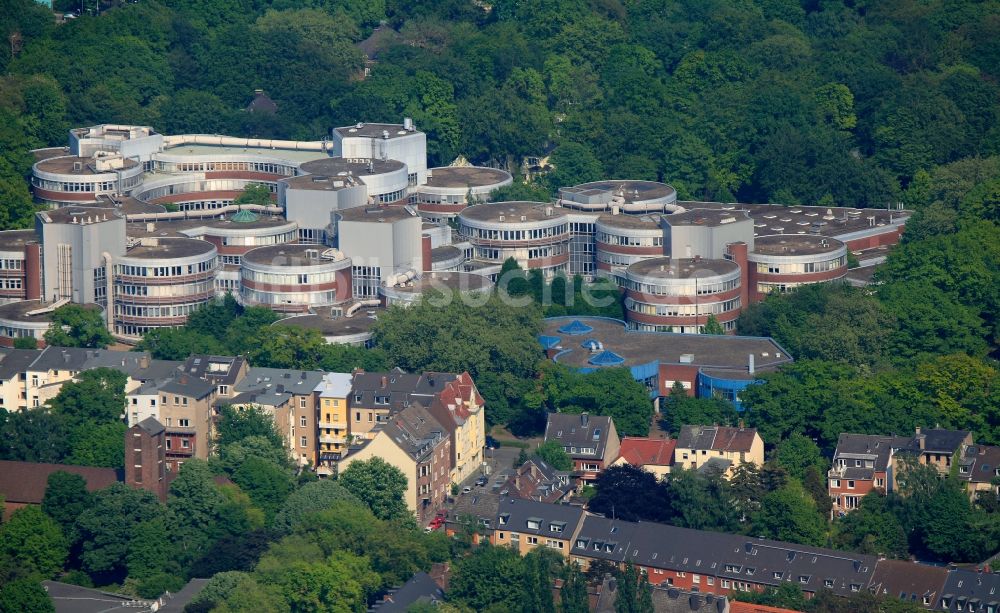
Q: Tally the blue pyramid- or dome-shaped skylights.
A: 3